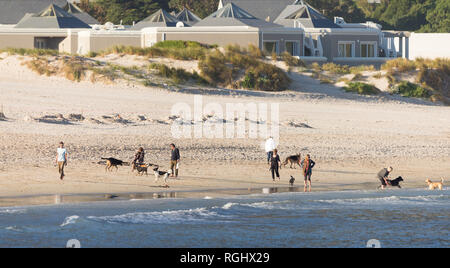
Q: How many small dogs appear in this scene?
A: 1